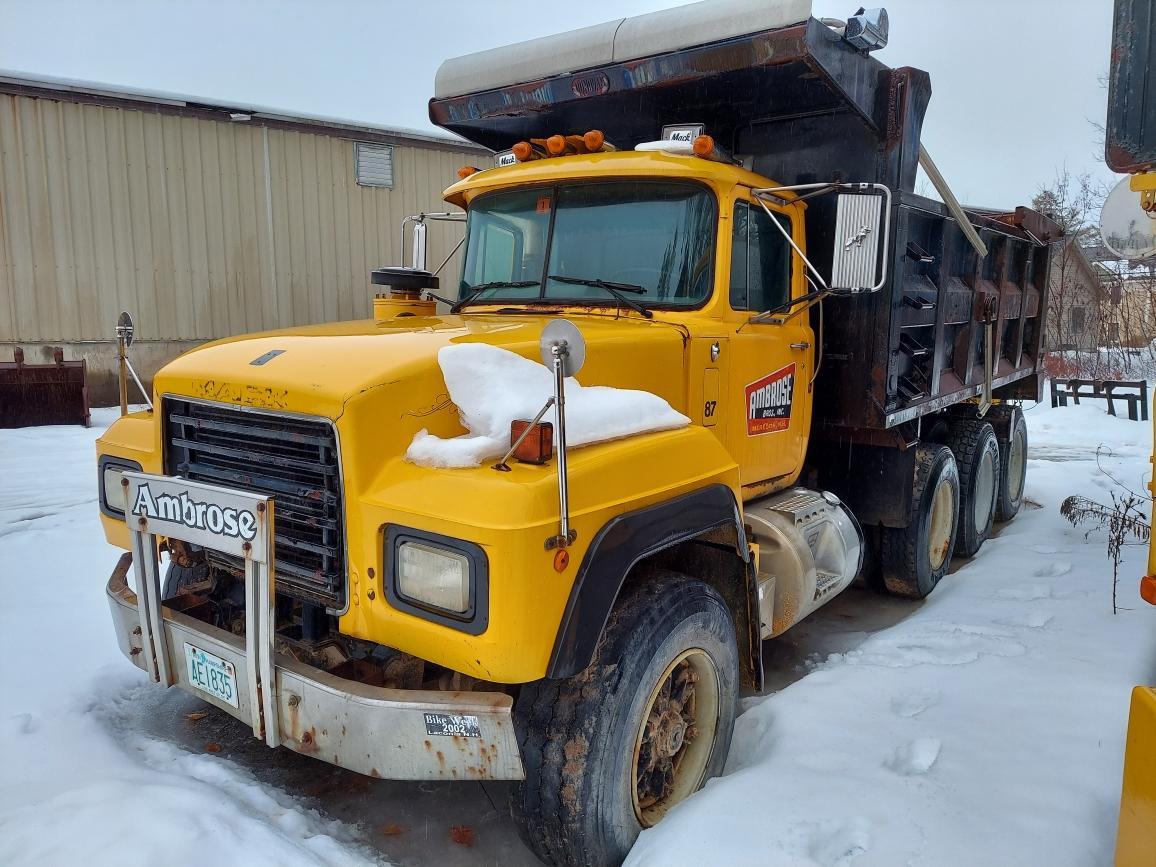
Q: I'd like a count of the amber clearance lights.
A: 5